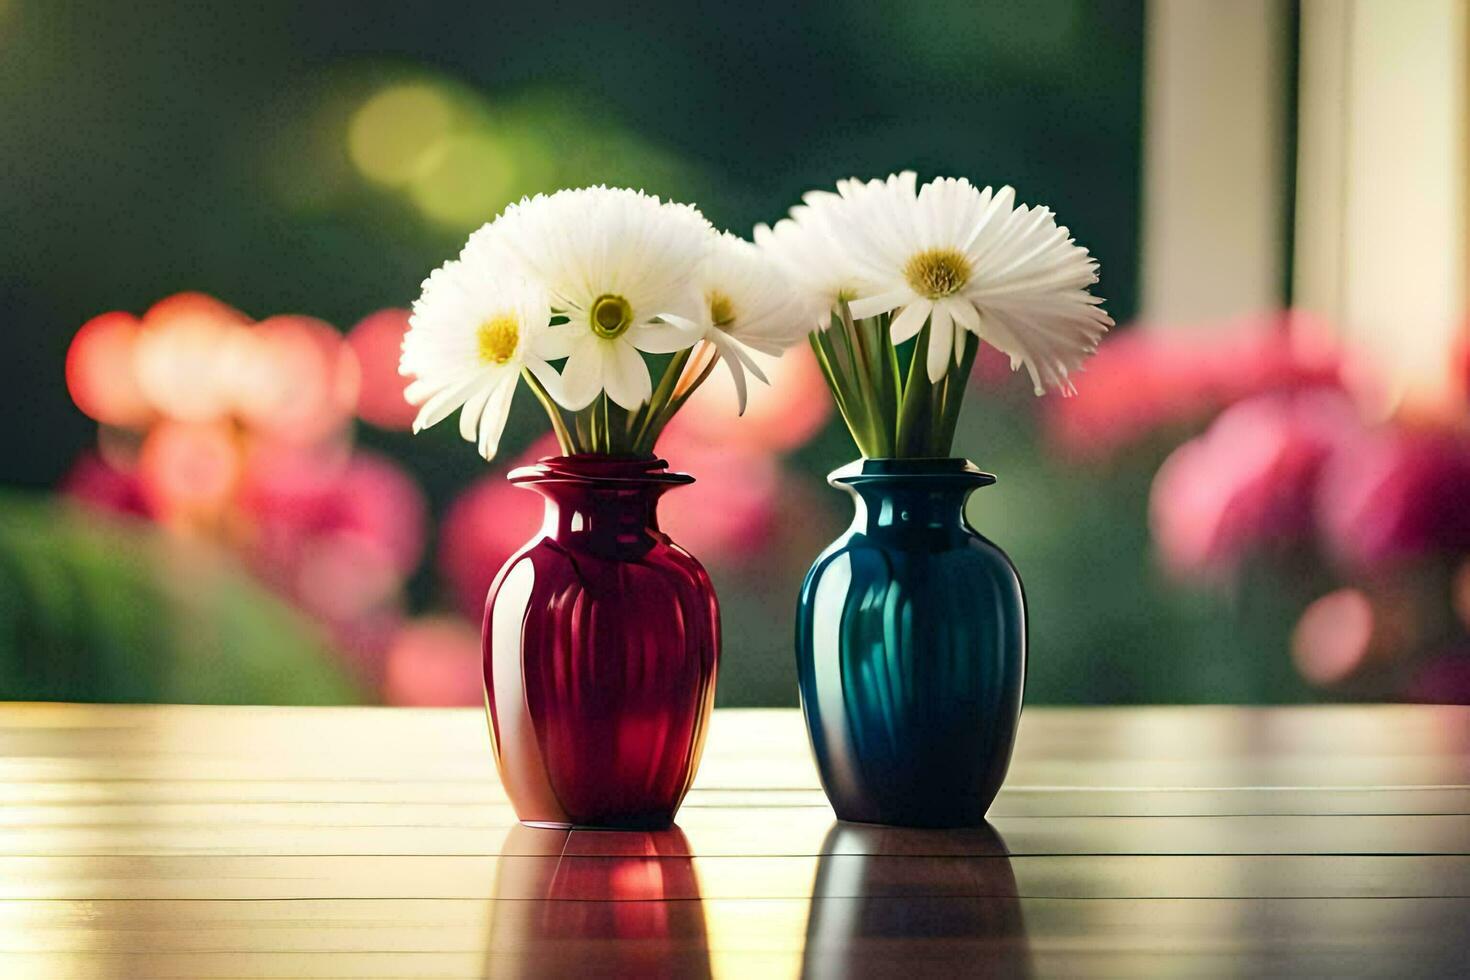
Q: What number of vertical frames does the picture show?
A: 2